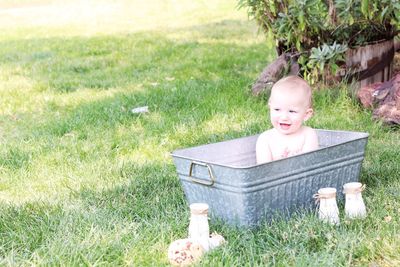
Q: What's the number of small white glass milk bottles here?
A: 3